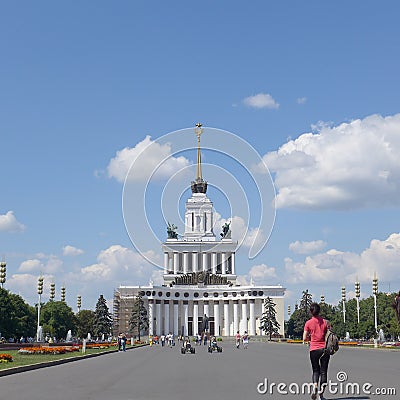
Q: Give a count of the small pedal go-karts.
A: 2